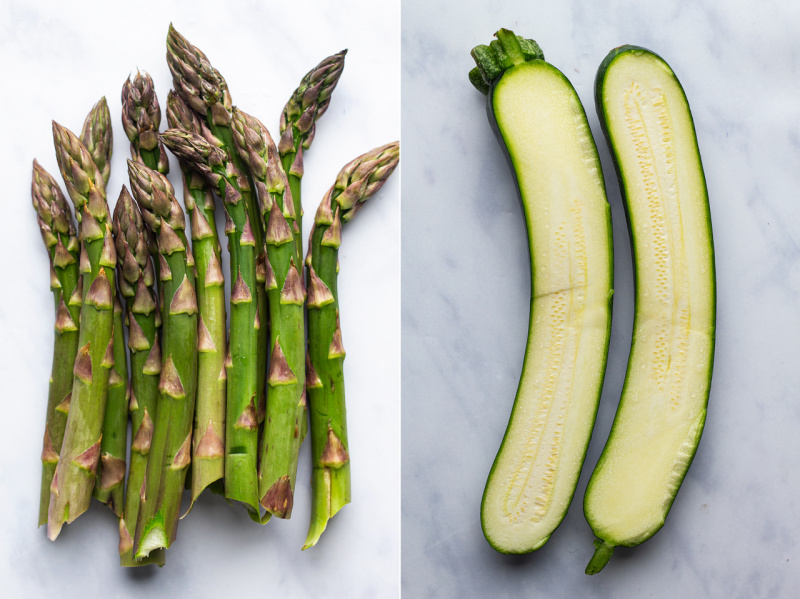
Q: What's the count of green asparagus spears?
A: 12